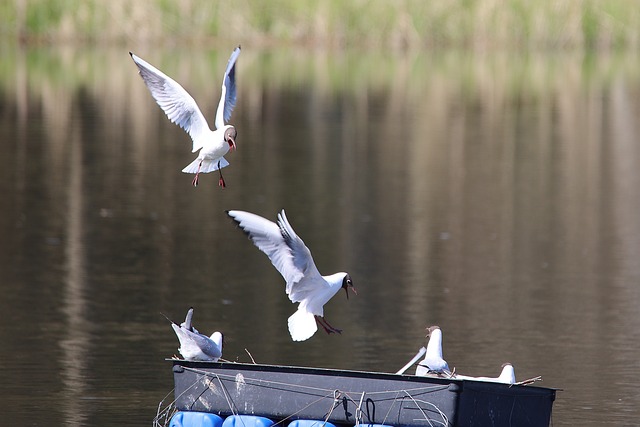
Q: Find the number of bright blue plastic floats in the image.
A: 4